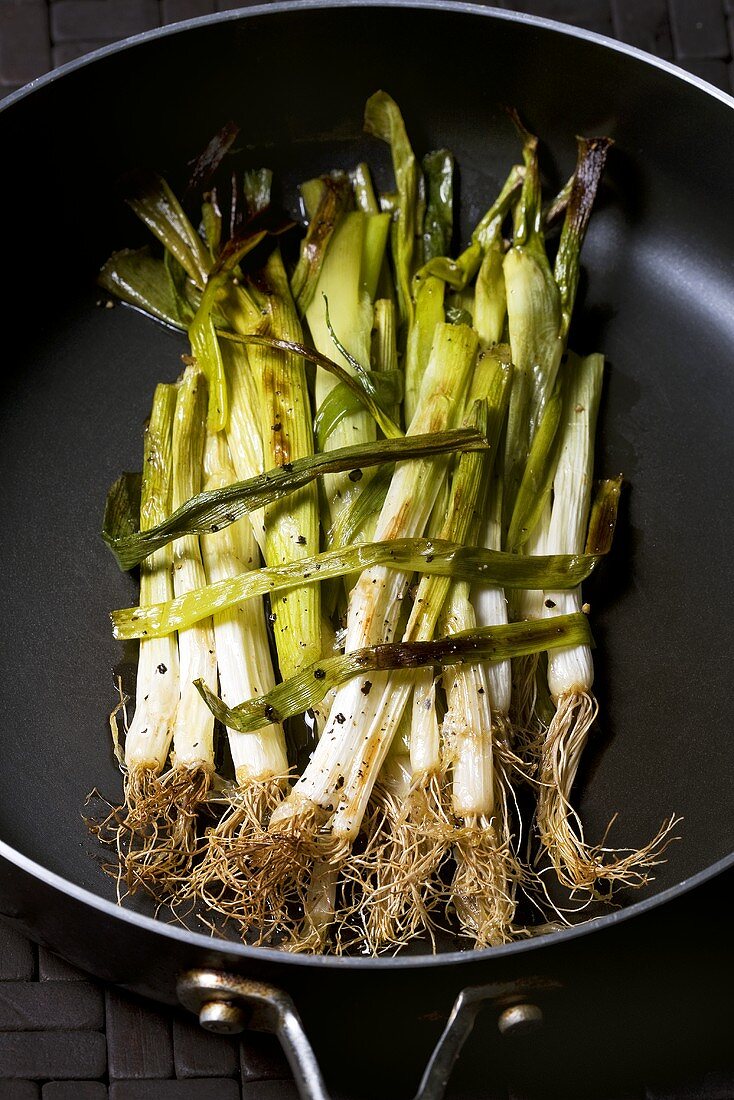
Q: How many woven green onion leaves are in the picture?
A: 3